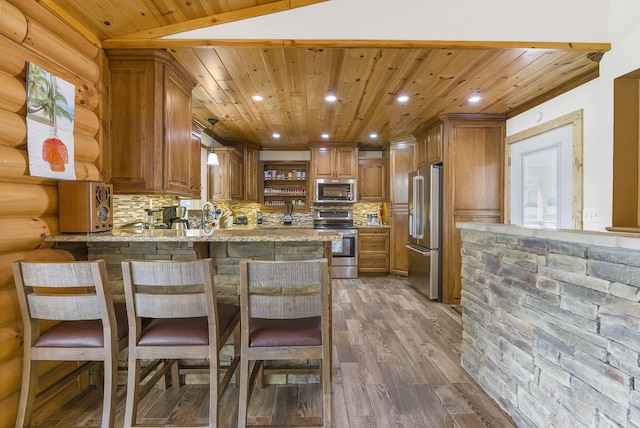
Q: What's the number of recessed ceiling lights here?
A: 7